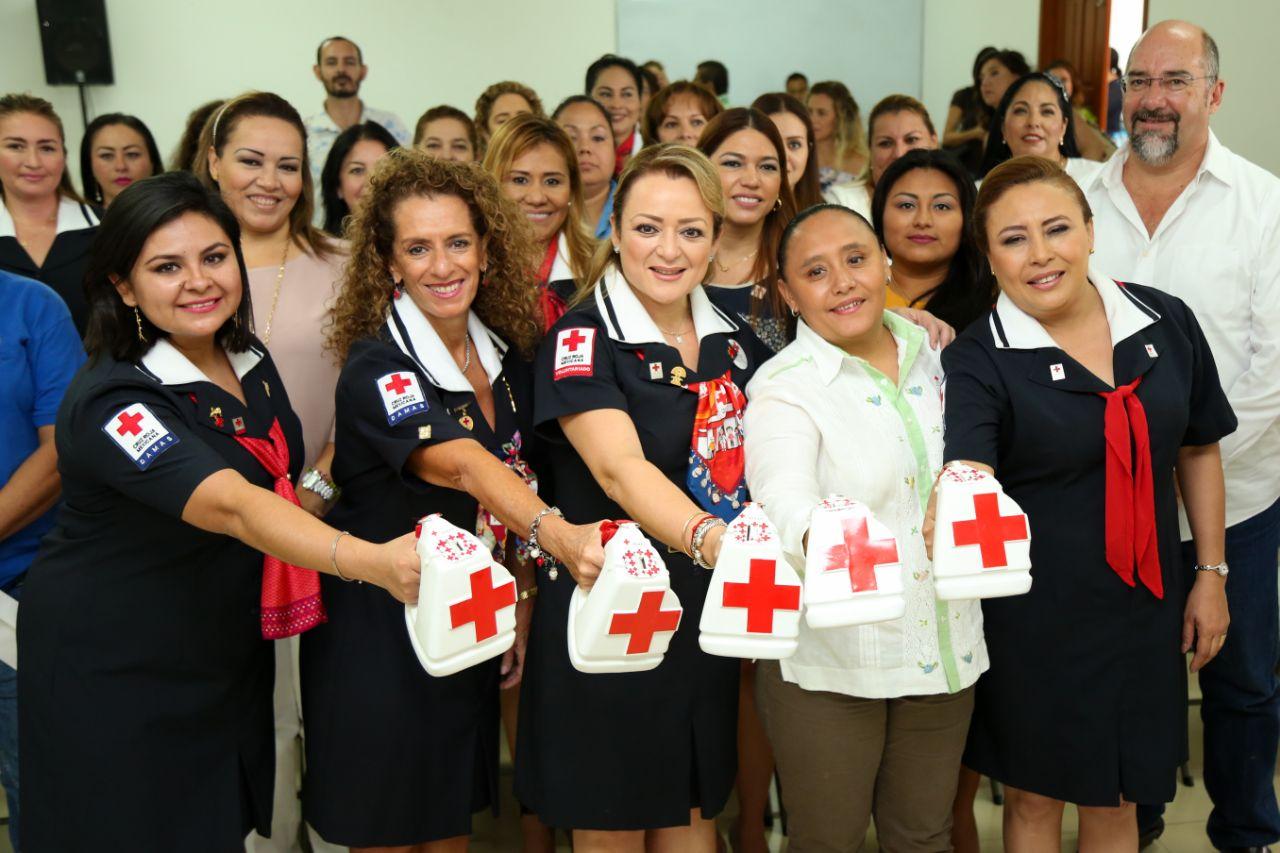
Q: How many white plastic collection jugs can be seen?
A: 5